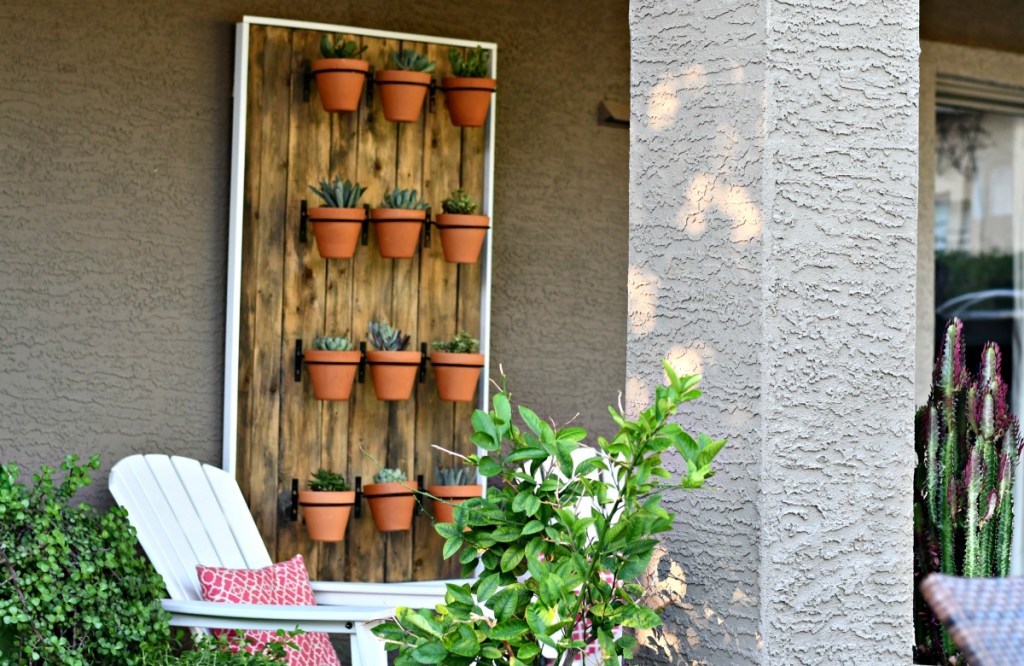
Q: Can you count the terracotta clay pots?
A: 12